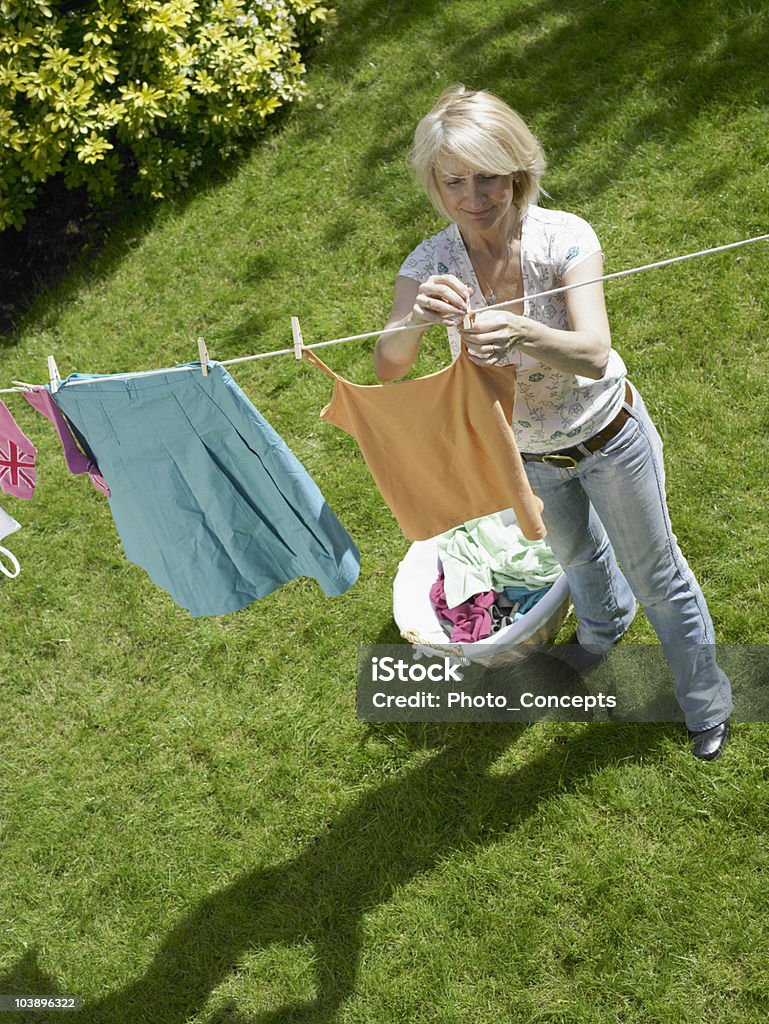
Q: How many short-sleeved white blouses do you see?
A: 1